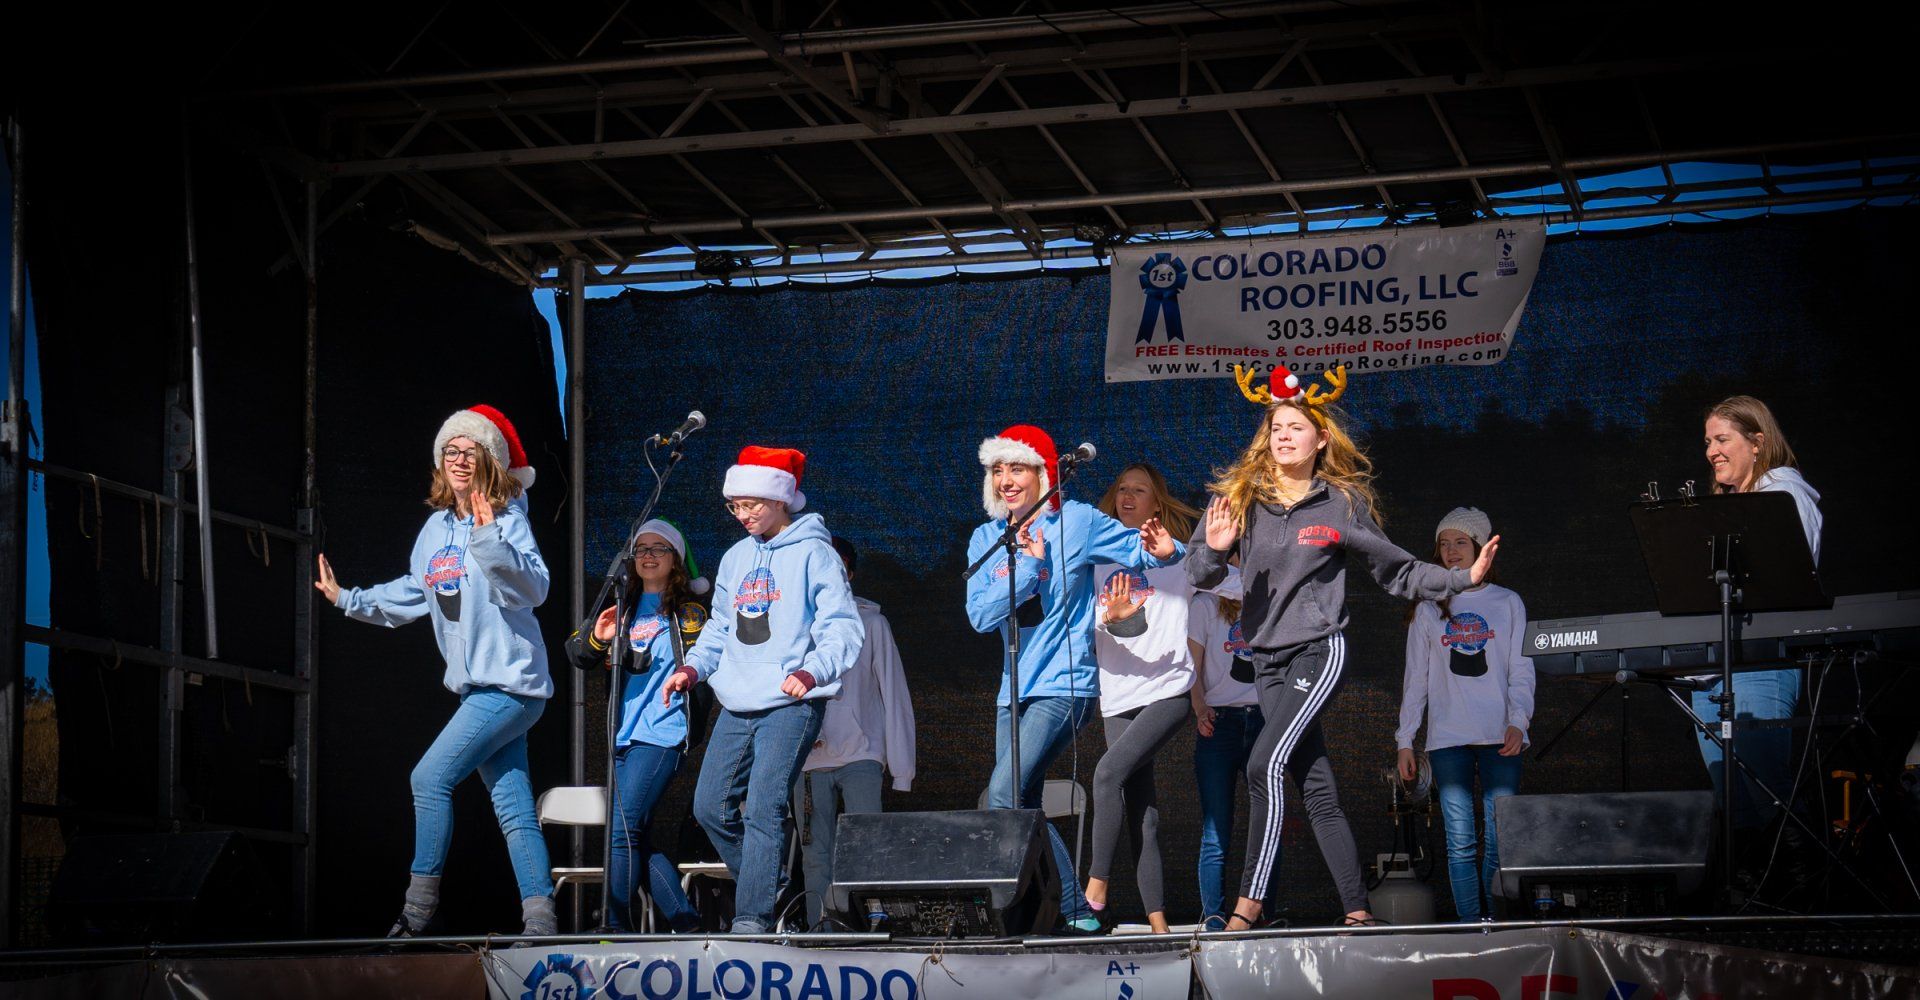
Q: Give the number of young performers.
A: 9